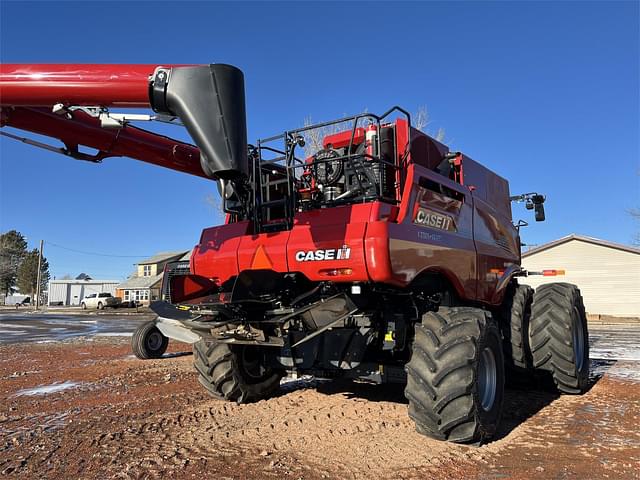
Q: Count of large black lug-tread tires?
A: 4